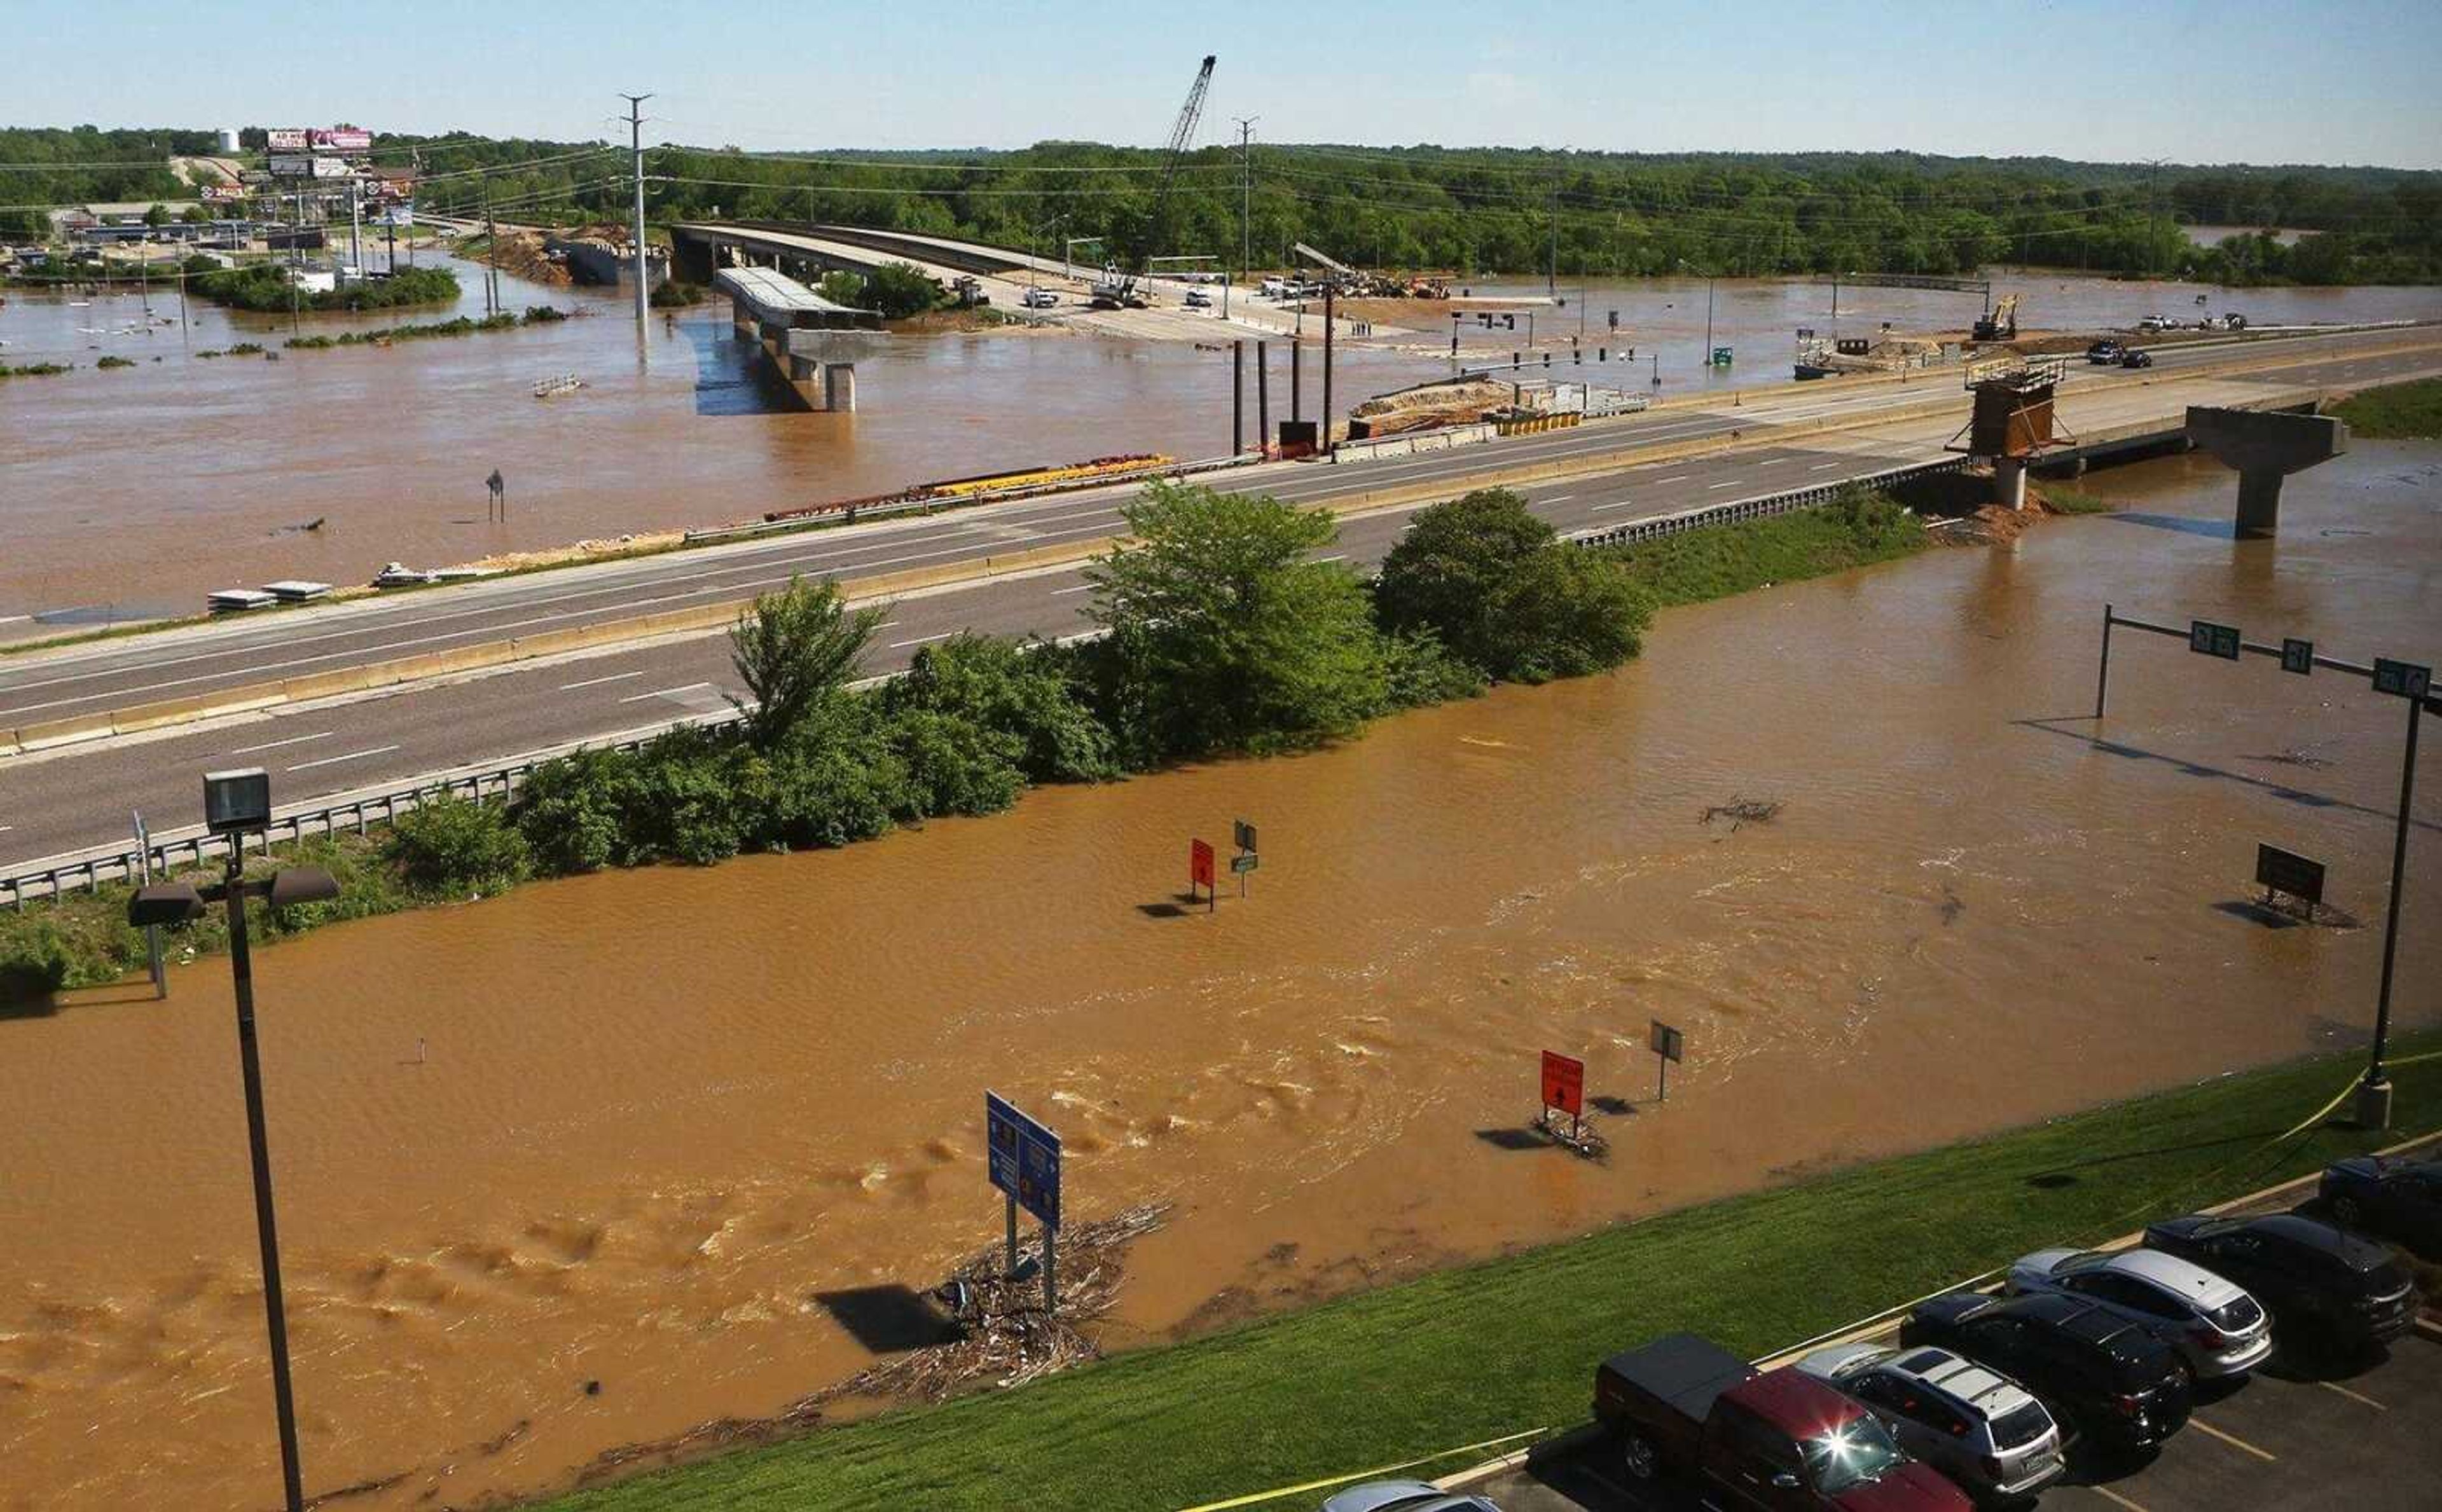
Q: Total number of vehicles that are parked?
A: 7